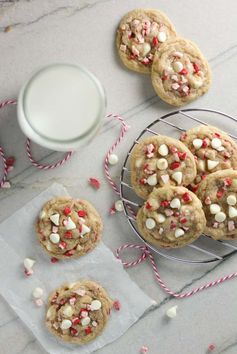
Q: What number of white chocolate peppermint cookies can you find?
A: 8